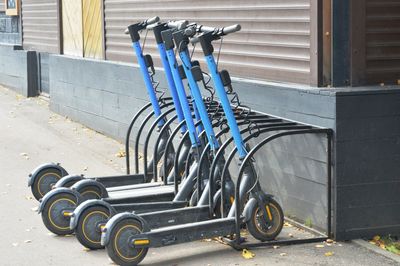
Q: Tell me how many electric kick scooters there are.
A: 6